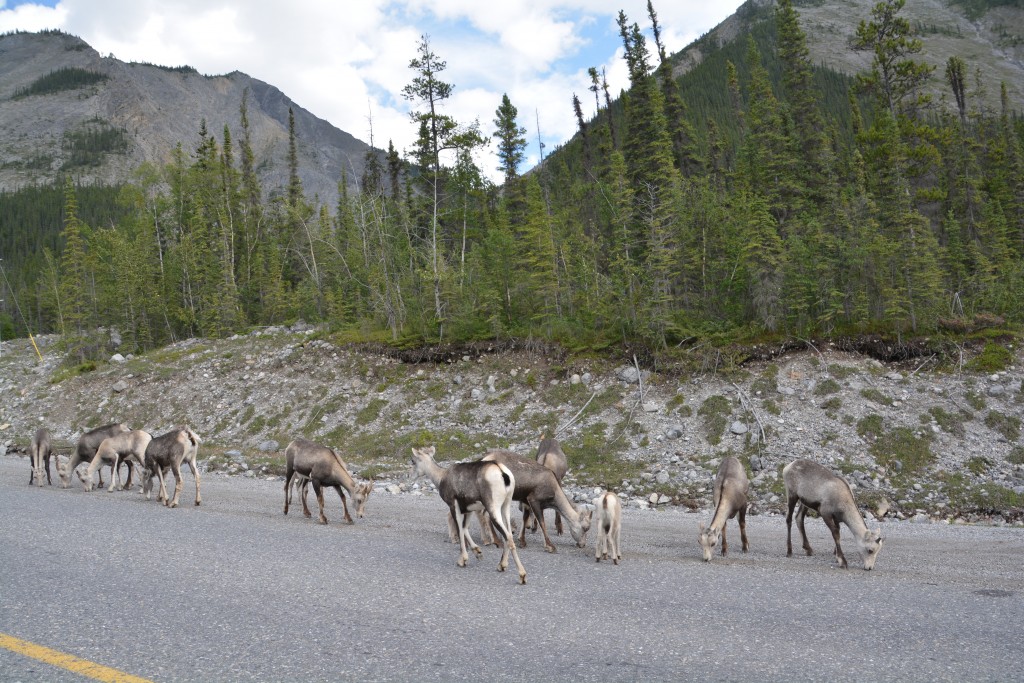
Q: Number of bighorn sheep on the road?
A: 11